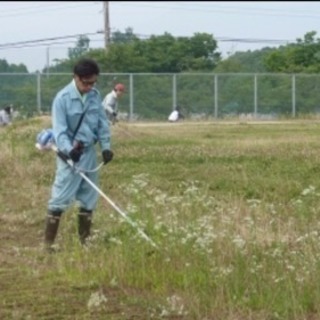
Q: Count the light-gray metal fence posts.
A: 6